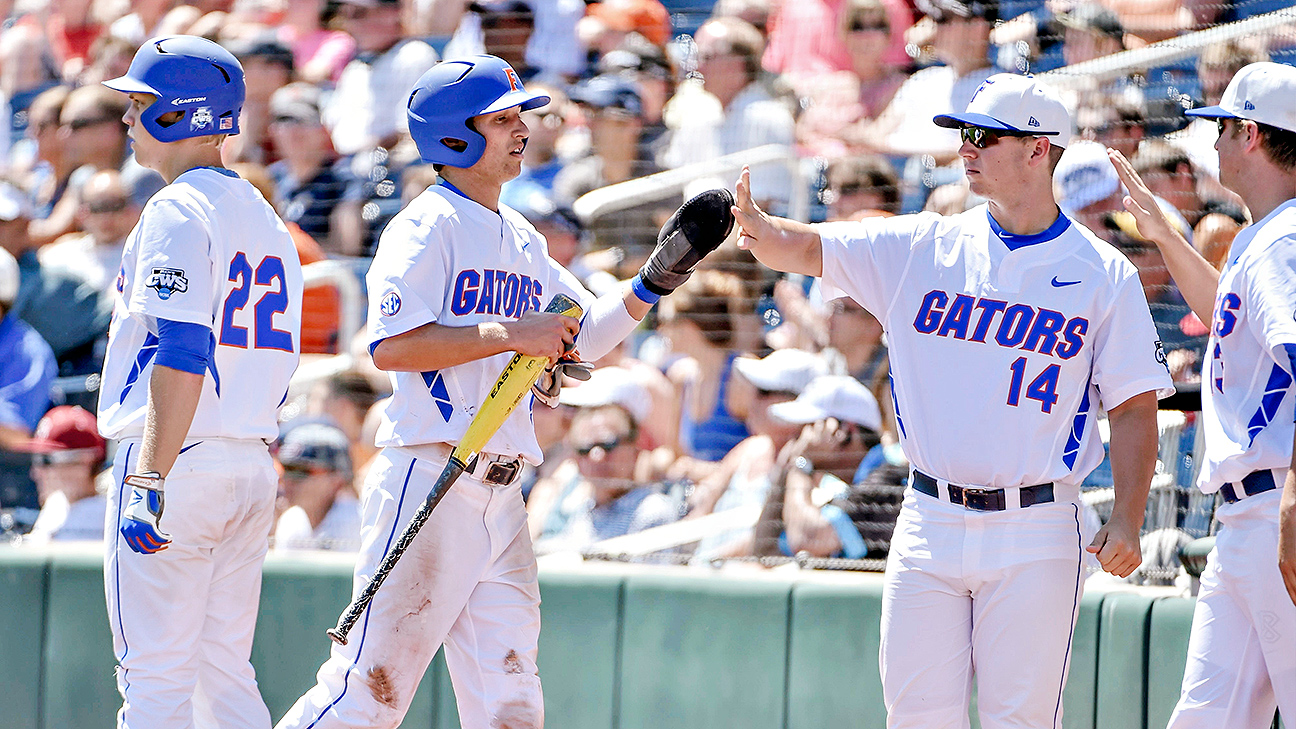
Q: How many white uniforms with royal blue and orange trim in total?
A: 4